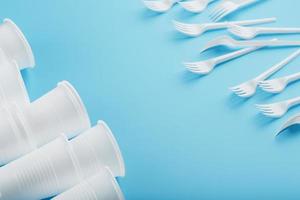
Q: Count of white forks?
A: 11